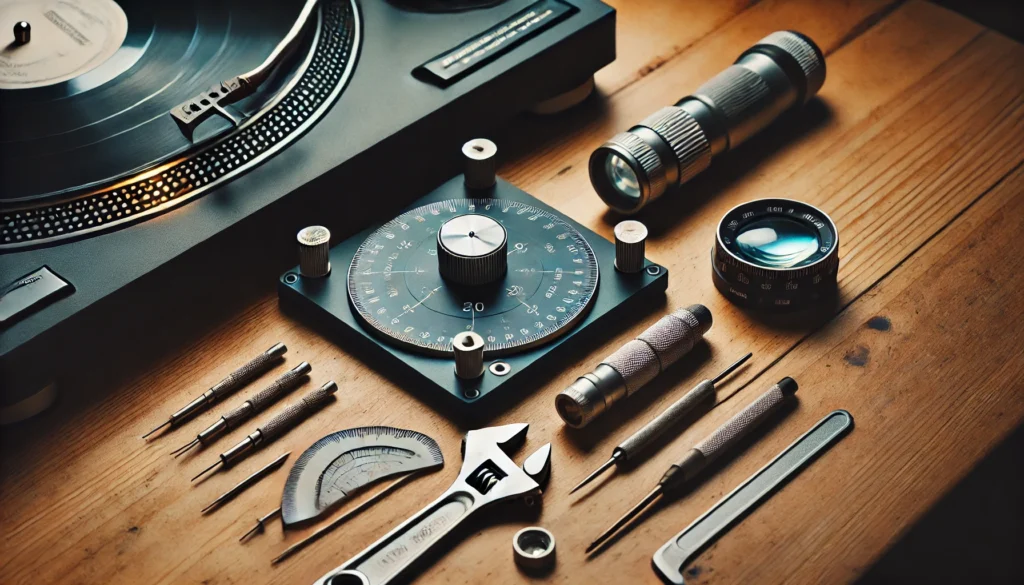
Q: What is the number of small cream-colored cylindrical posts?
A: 4